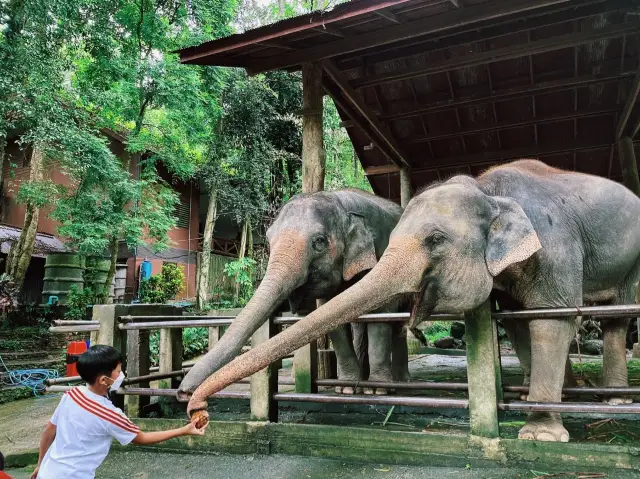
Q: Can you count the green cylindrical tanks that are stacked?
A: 2